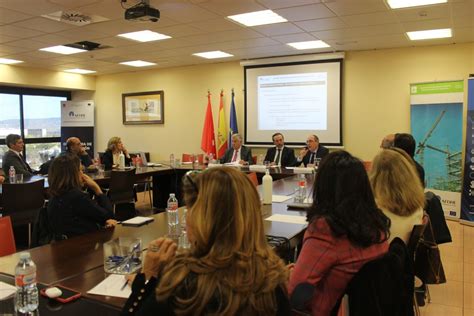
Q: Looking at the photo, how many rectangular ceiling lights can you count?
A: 10